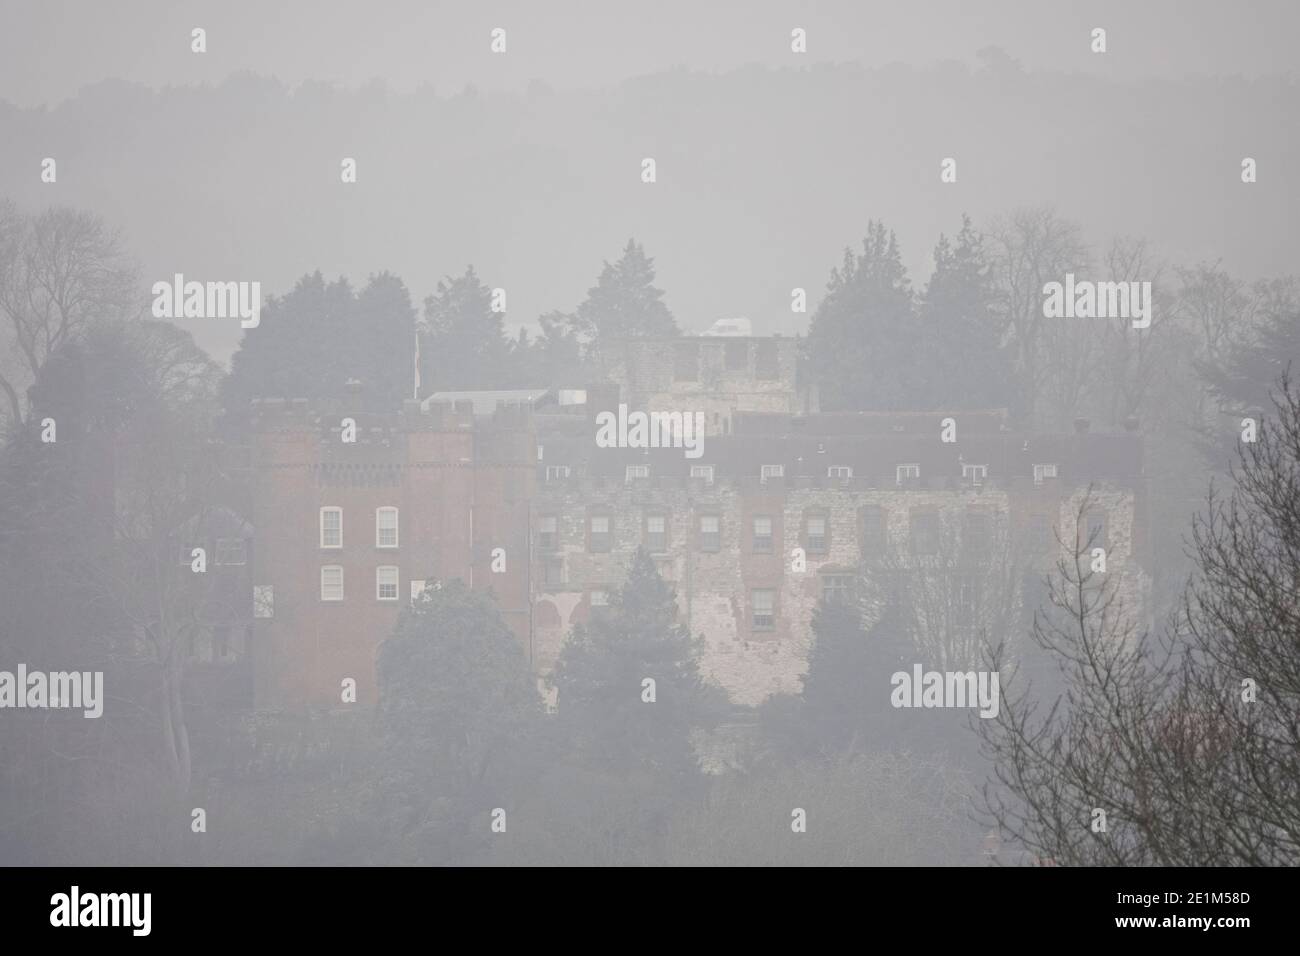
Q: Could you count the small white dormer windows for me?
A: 8